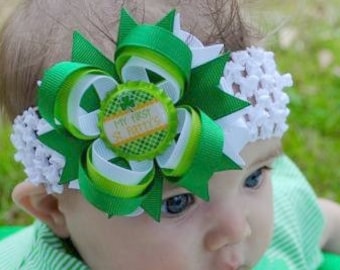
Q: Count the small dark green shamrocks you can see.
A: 1